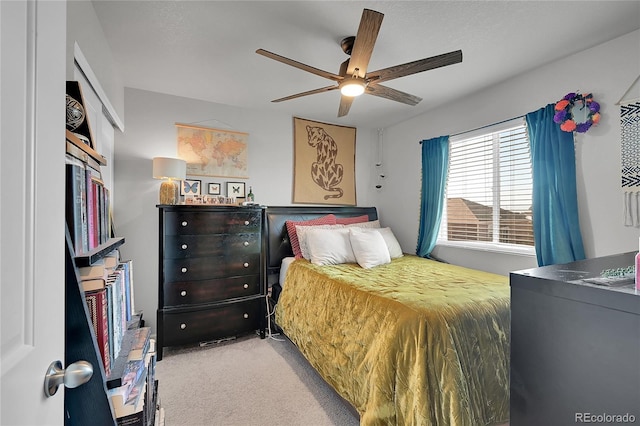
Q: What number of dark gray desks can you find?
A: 1